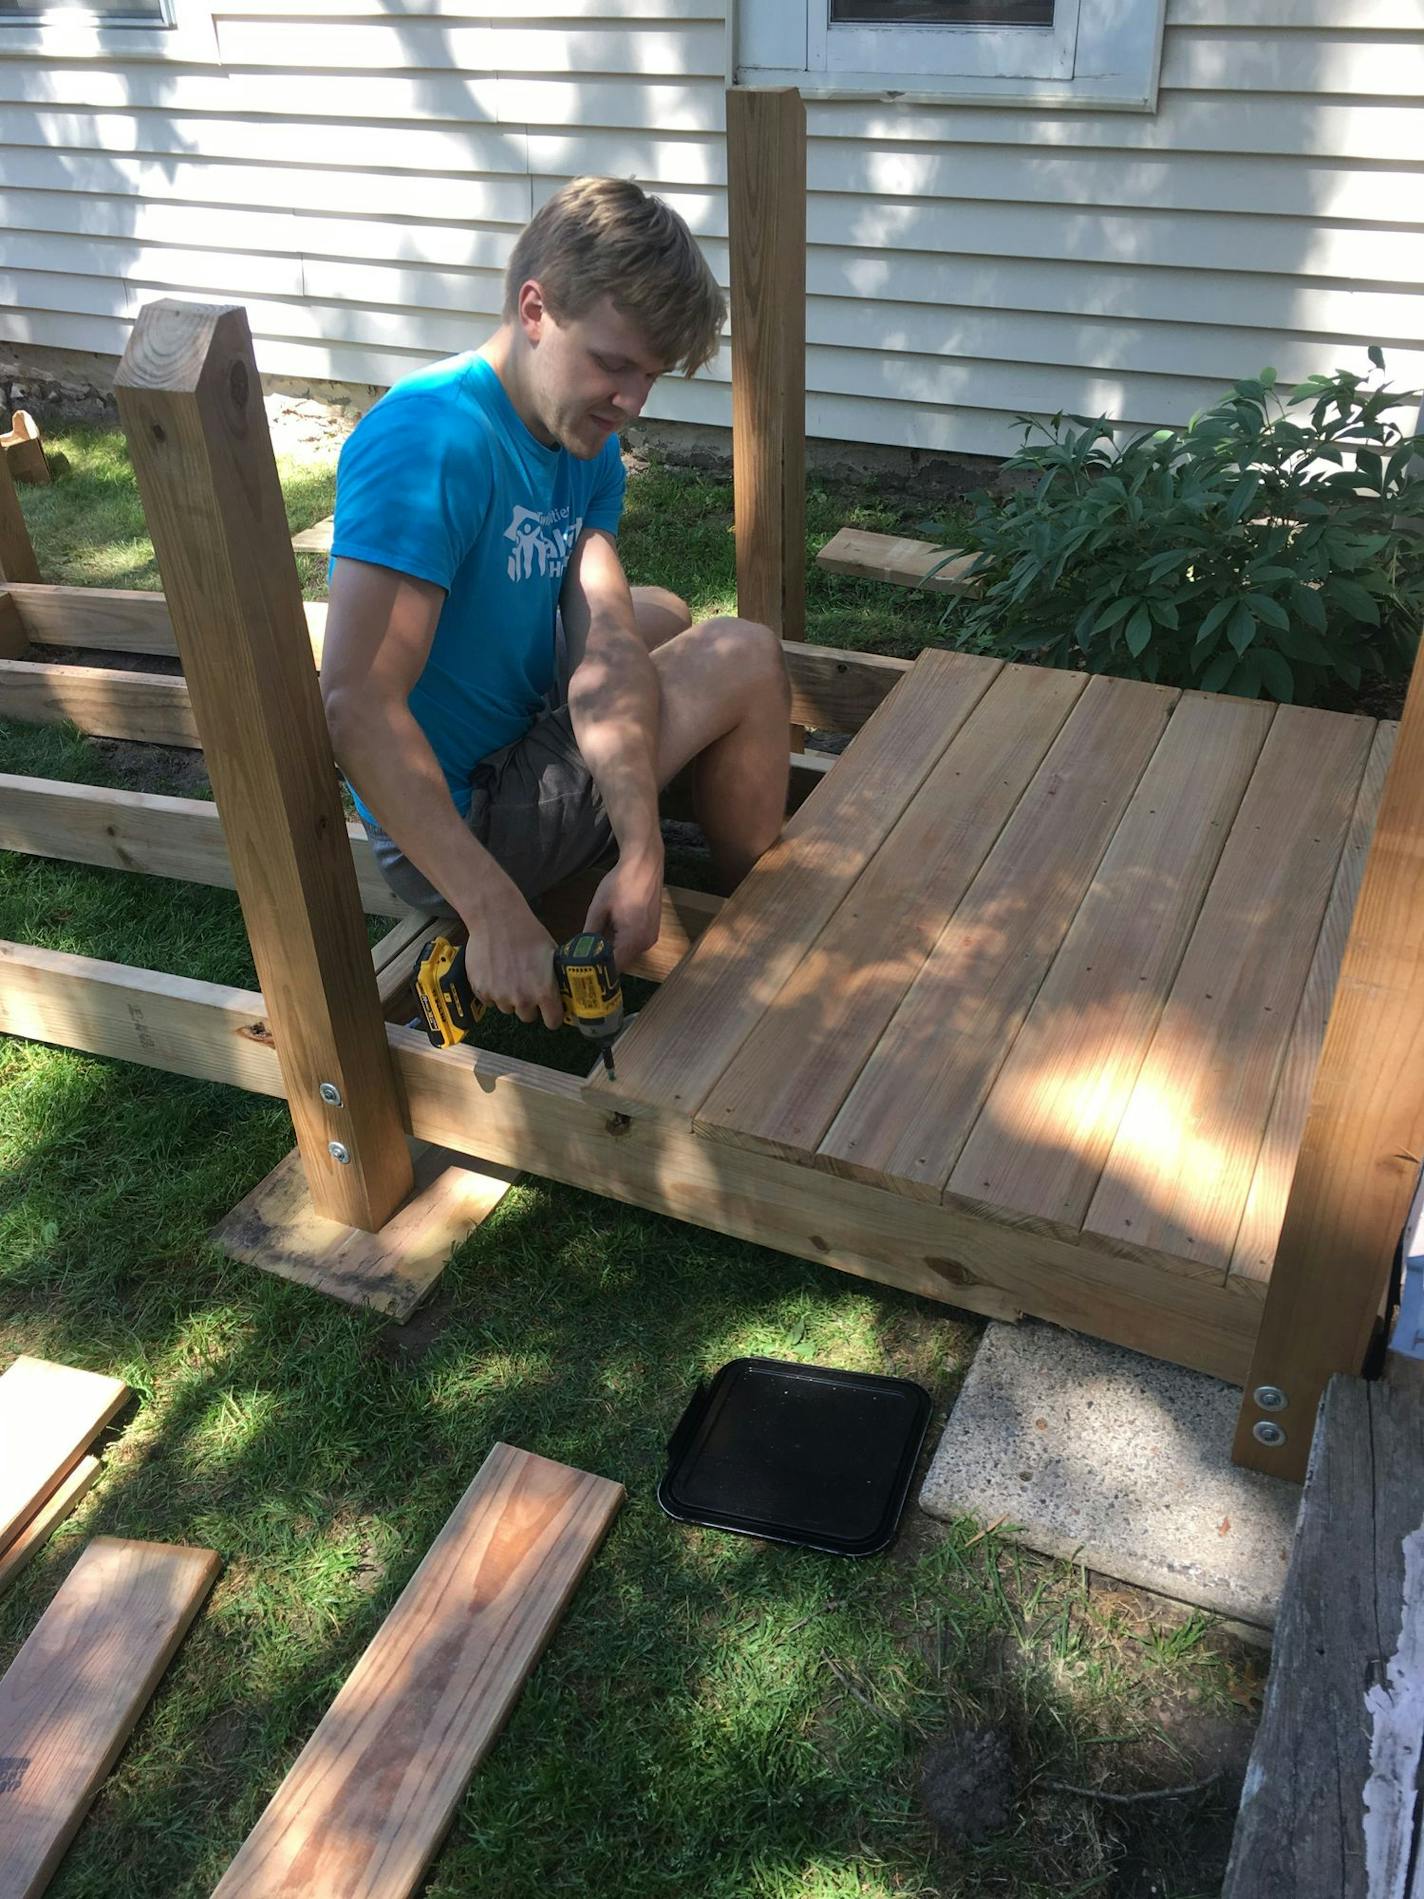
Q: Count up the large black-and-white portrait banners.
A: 0